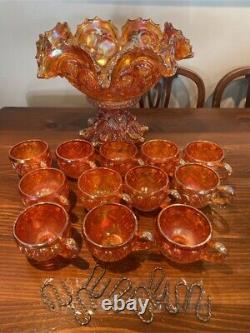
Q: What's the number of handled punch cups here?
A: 12